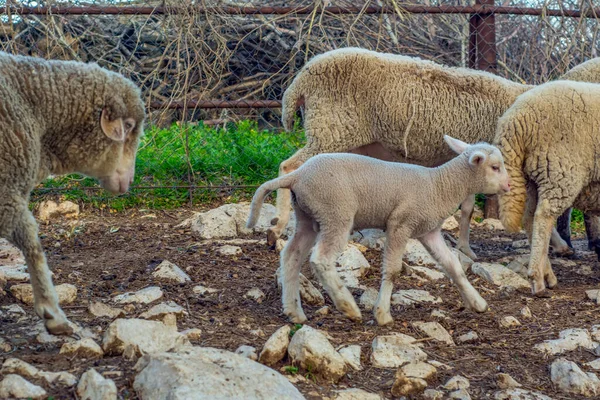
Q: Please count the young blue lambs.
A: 0